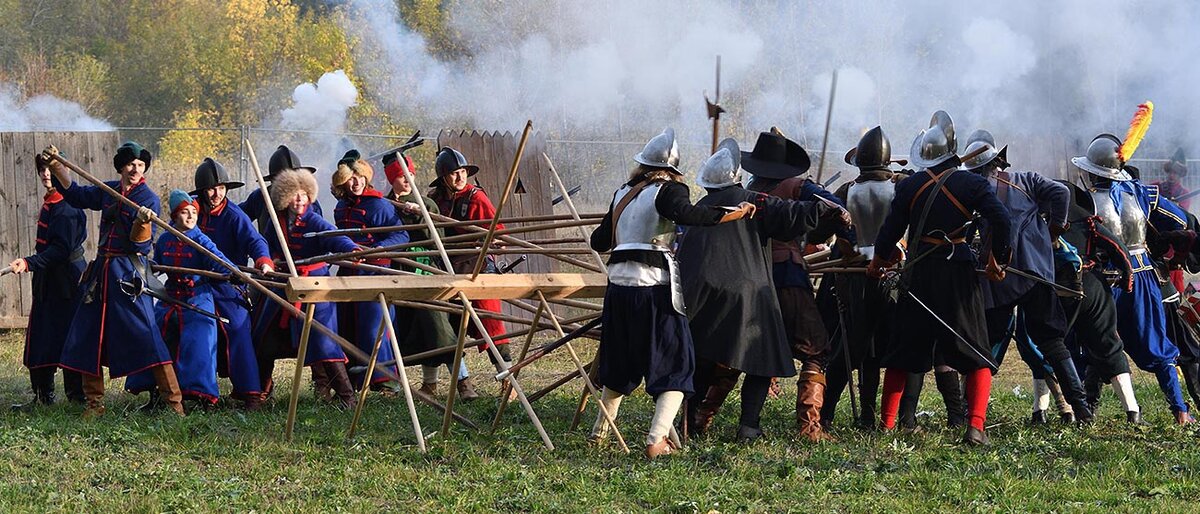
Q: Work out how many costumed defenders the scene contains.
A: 9